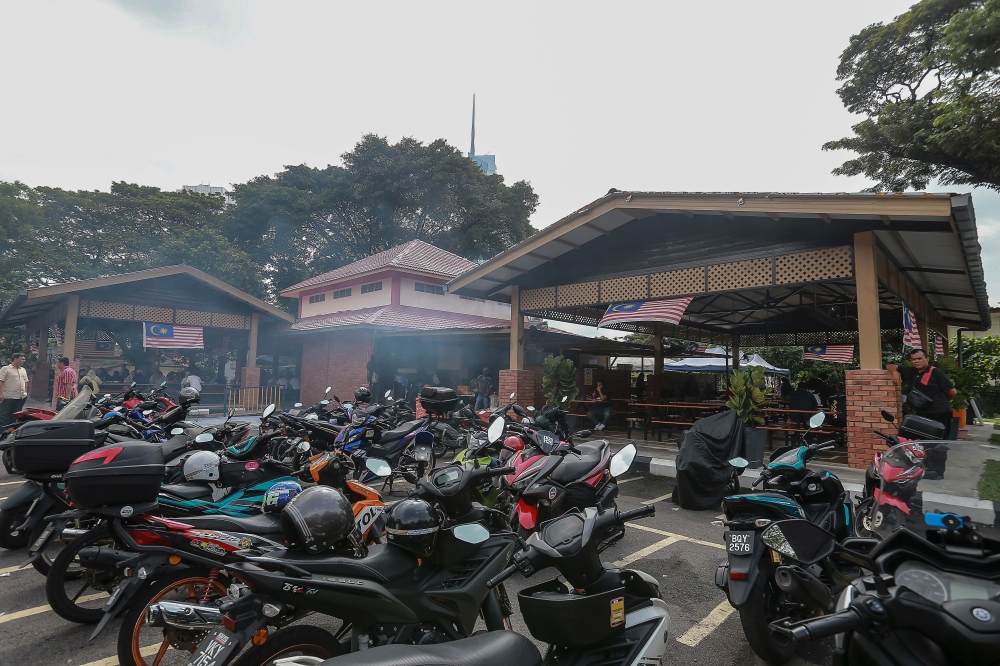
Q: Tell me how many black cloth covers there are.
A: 1